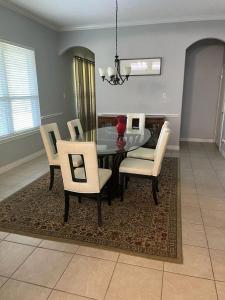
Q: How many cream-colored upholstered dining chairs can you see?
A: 6